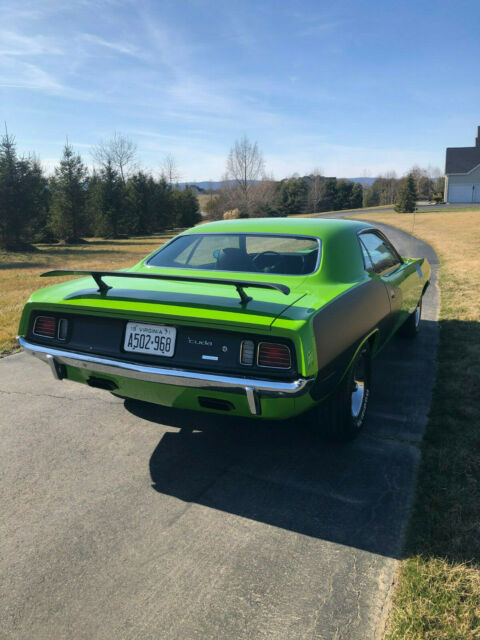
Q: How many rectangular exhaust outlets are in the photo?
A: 2